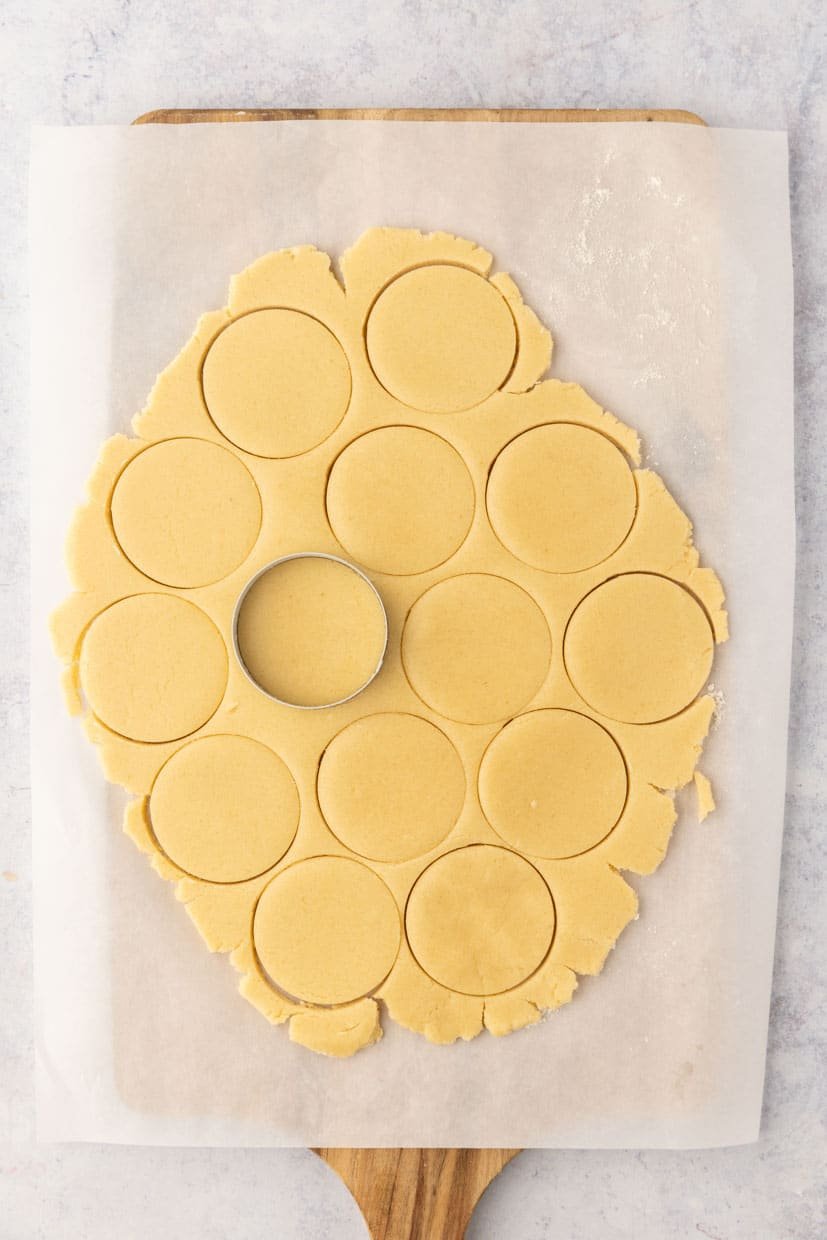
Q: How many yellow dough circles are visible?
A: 14